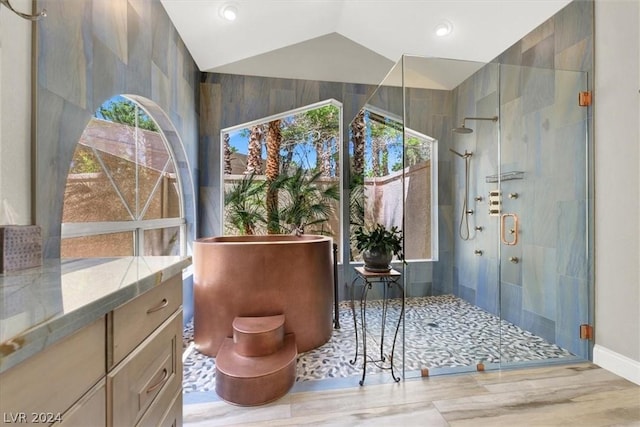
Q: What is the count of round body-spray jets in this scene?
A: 6